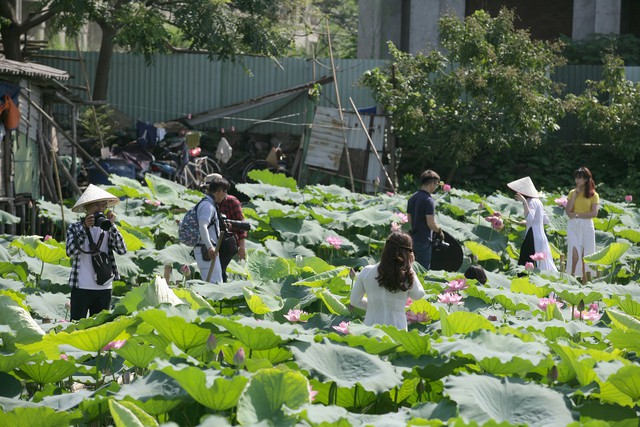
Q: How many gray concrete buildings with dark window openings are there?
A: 1